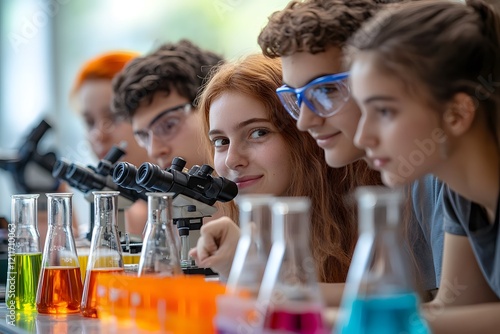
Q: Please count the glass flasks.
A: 7